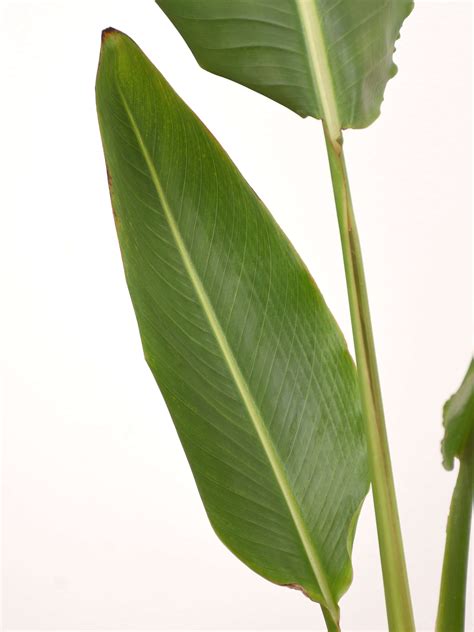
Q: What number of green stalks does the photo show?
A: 3